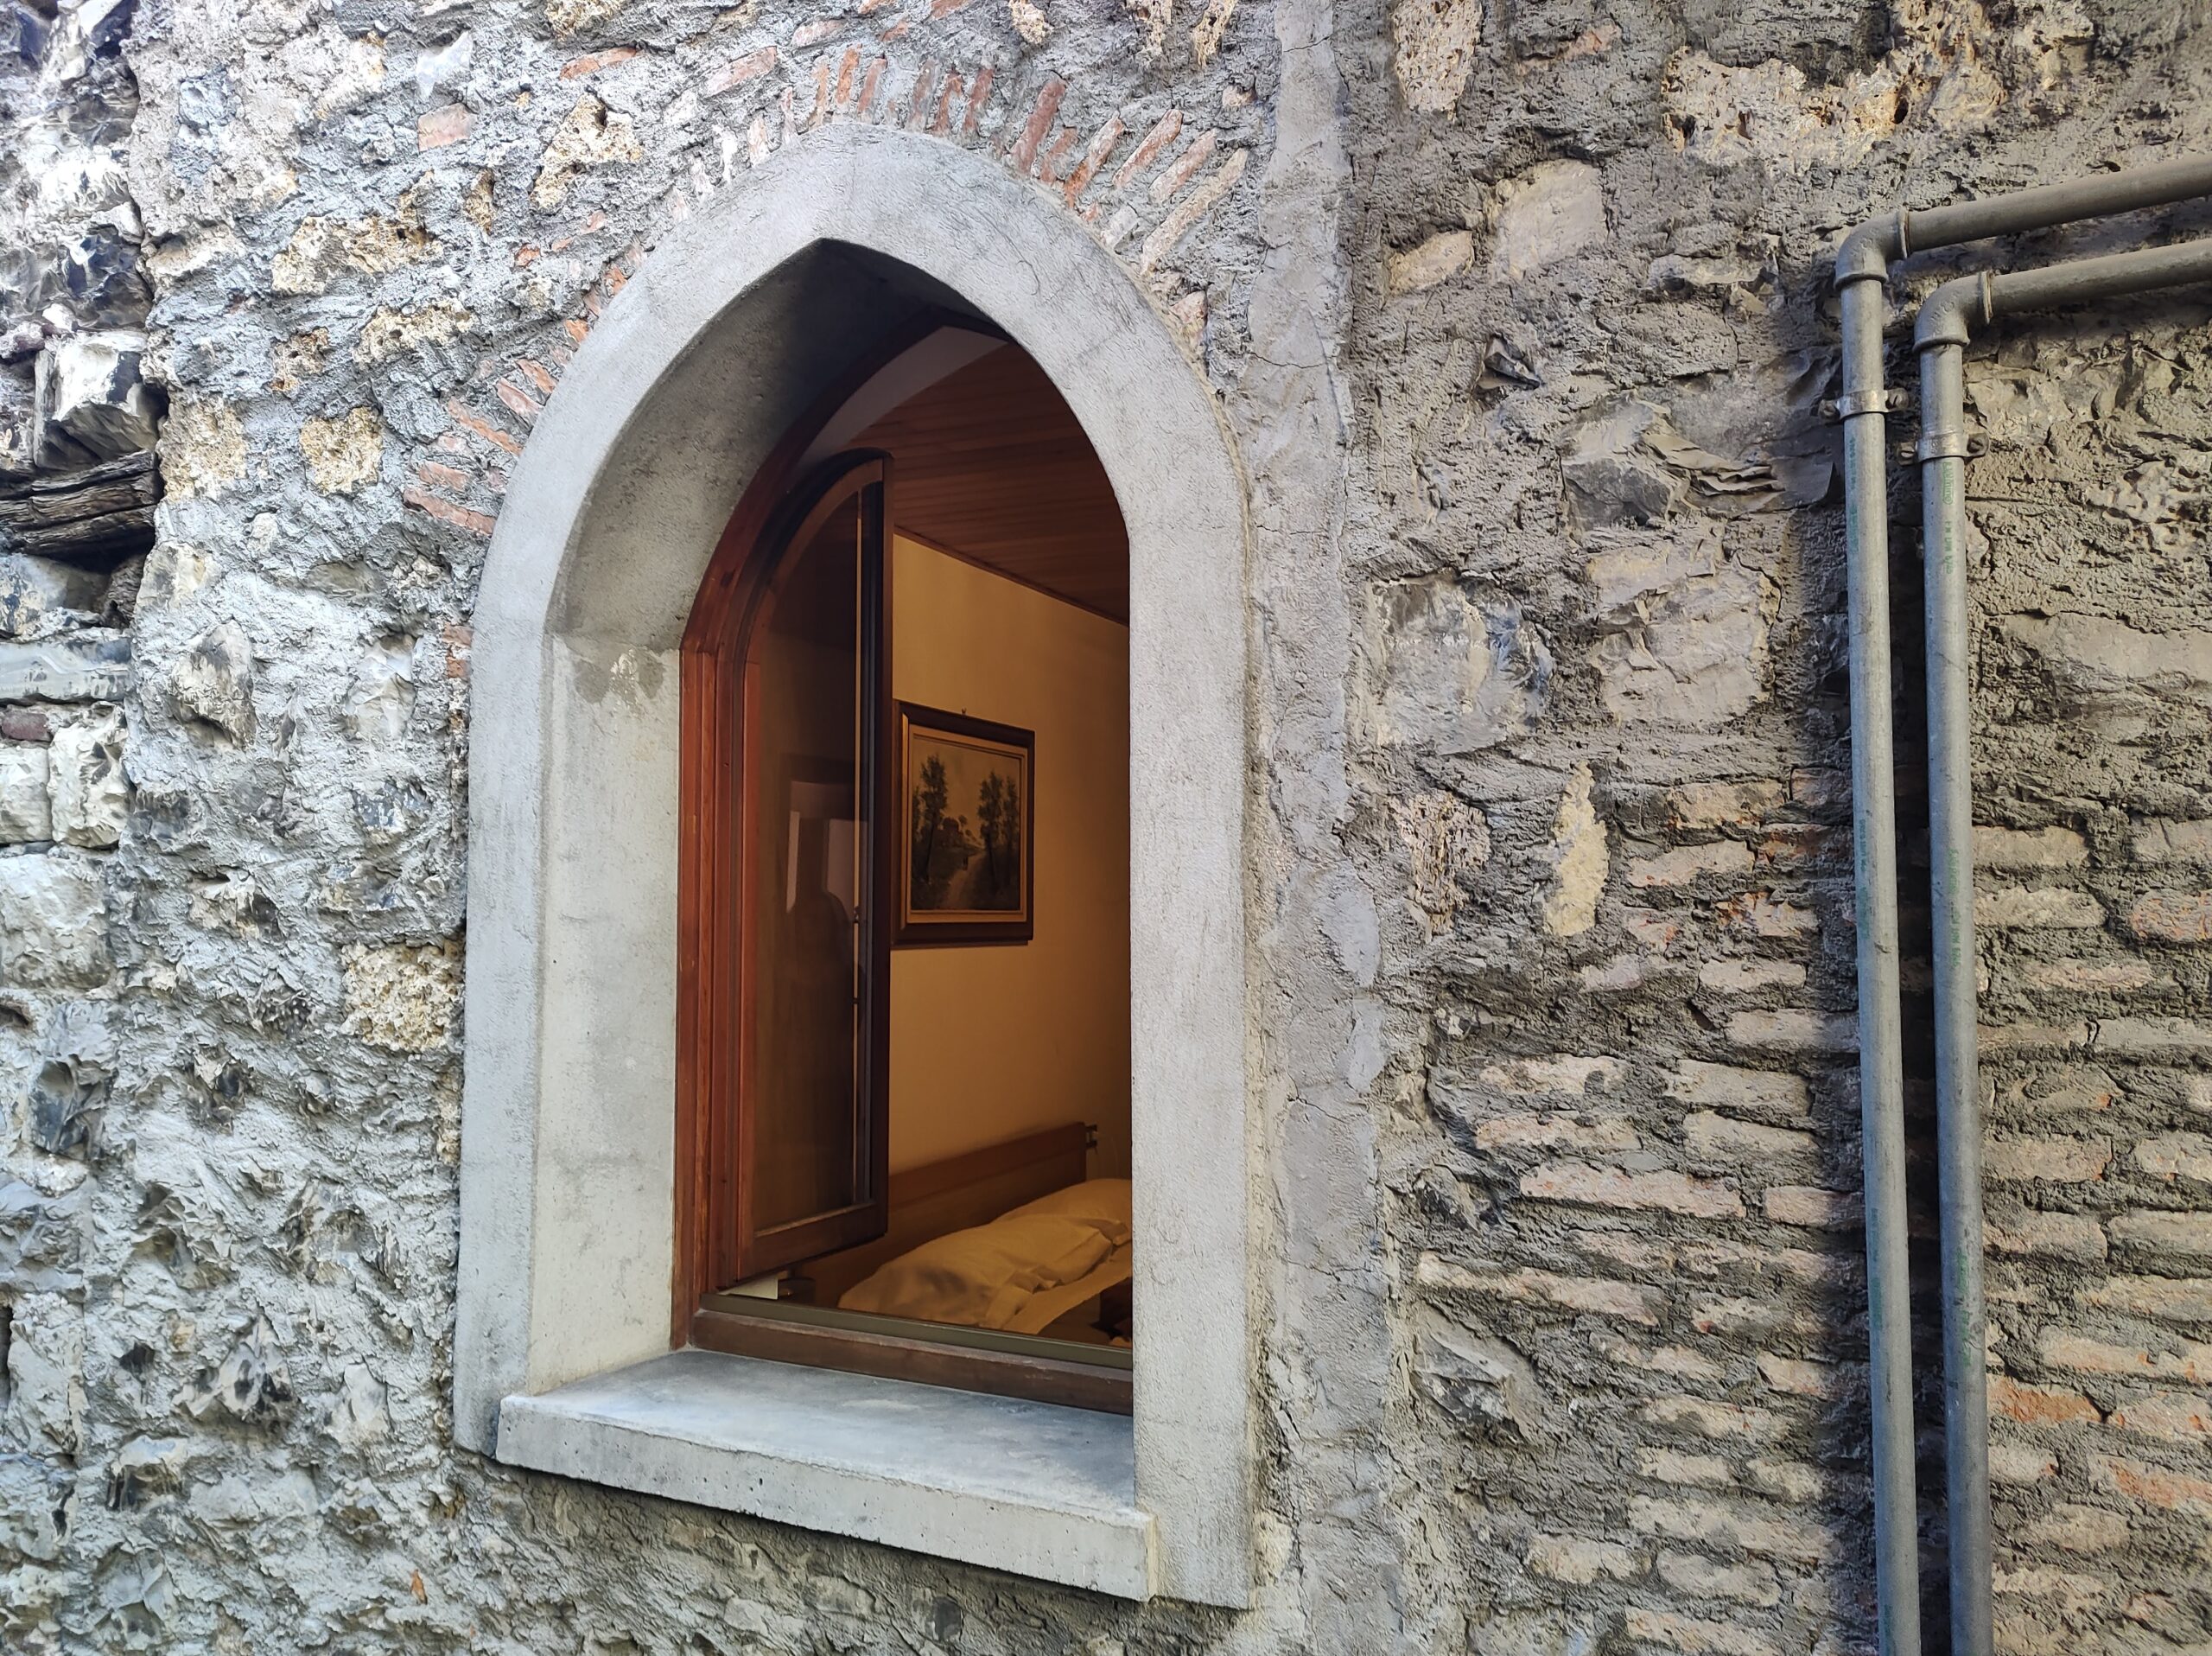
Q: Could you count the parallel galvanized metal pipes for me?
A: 2